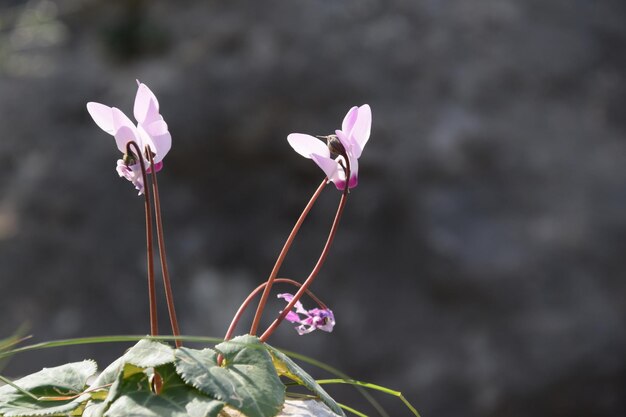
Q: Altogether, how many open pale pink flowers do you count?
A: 2